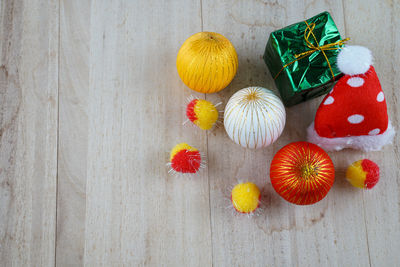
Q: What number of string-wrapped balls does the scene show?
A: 3